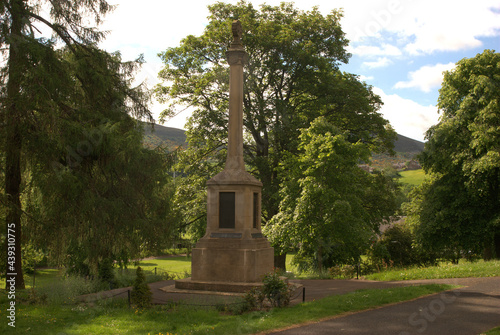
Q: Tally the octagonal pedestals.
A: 1